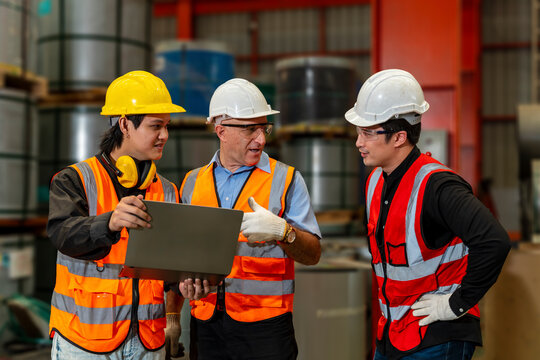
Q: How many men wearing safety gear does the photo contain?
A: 3